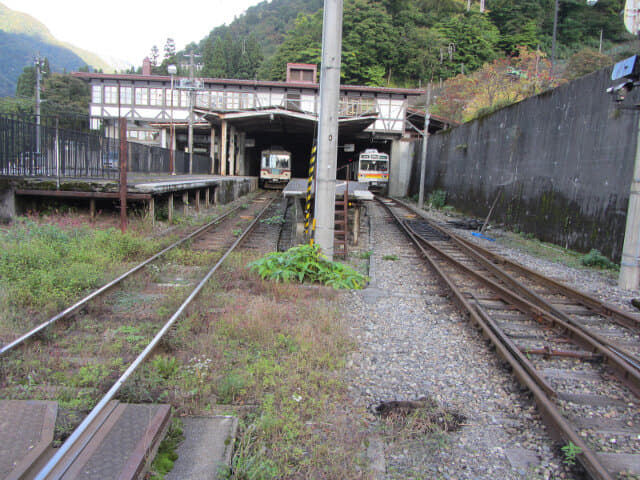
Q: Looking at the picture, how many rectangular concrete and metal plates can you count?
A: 3